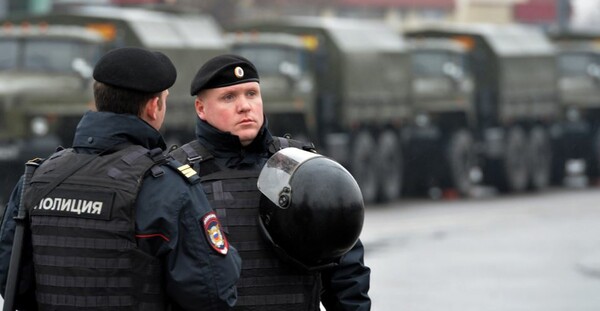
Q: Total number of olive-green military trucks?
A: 4